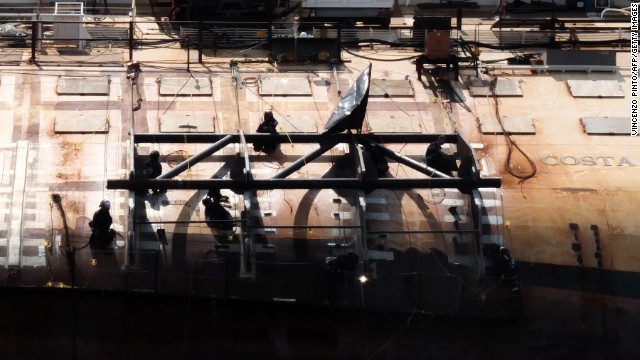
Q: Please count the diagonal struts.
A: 3